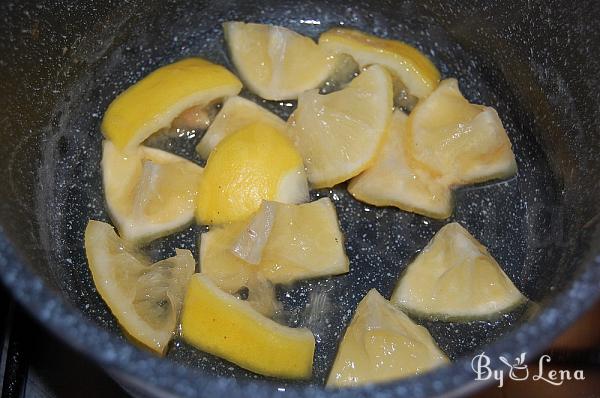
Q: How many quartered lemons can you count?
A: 14